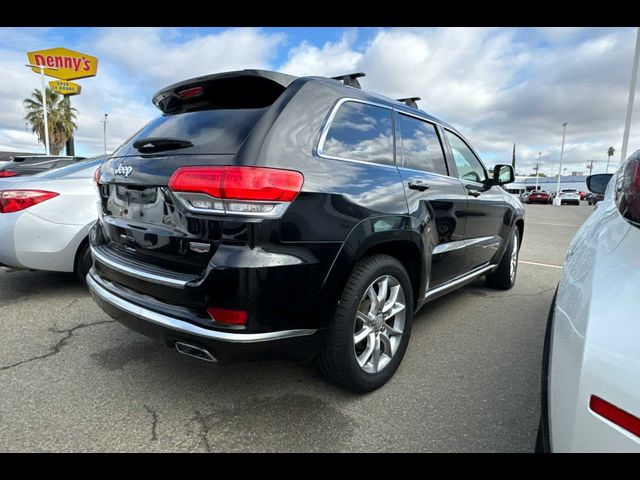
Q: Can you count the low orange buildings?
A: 0